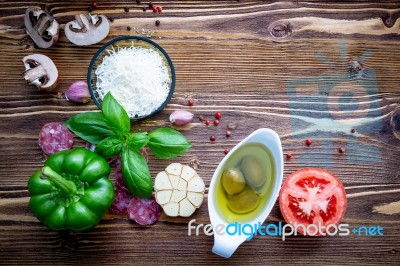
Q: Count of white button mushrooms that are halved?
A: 3